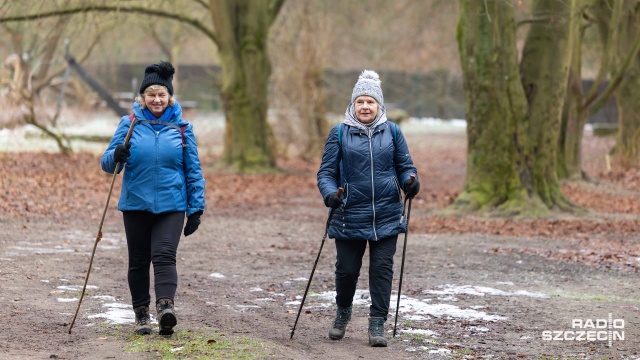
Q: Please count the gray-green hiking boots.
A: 2